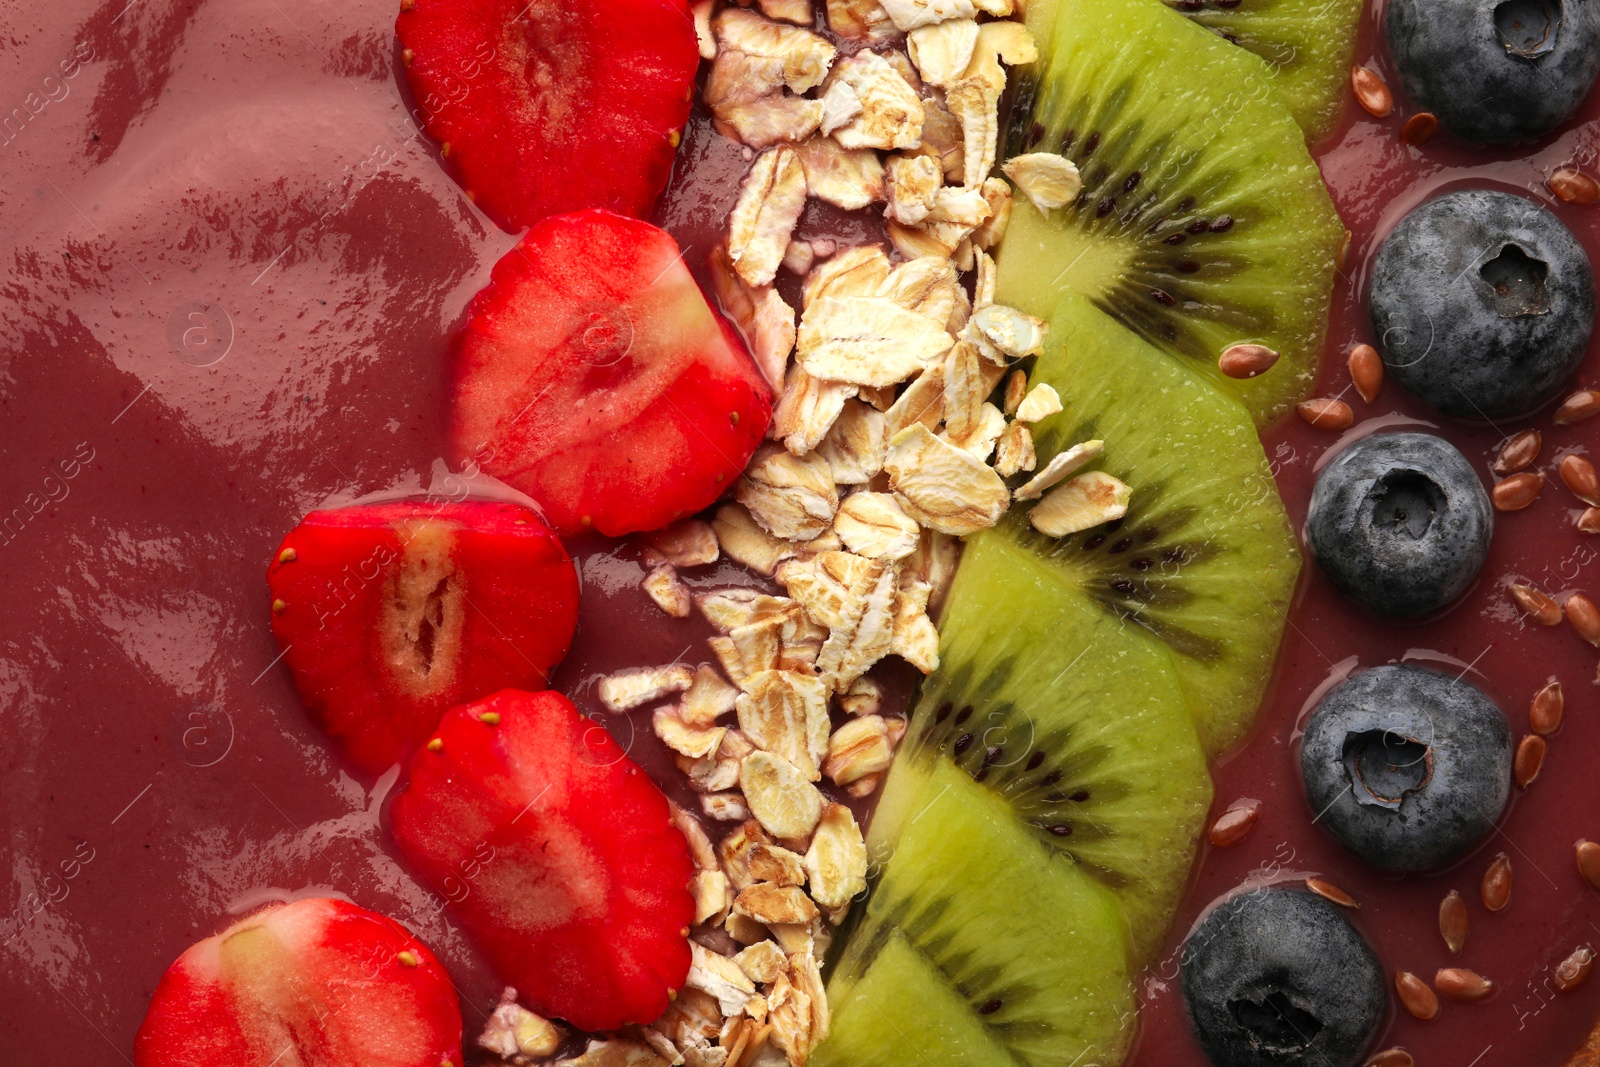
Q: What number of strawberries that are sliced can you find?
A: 5